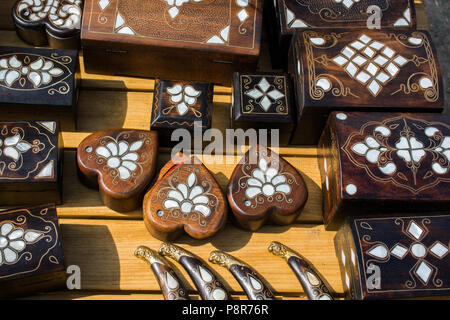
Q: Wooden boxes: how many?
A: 14